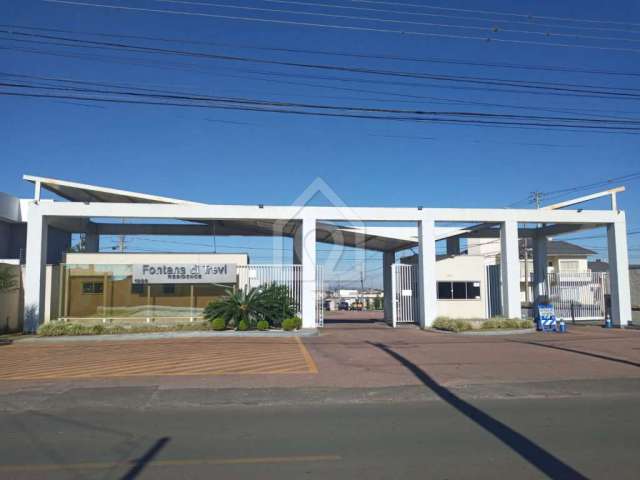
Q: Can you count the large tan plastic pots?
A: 0